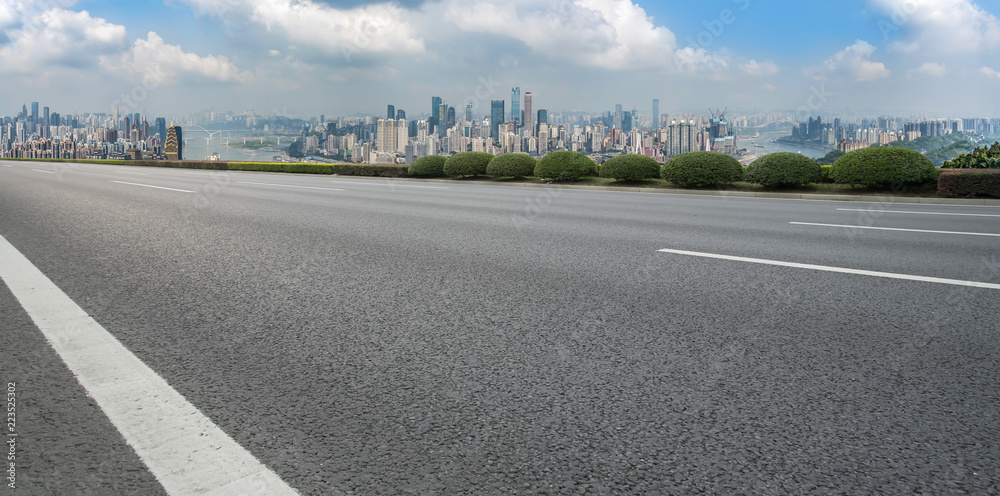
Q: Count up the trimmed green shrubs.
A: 8